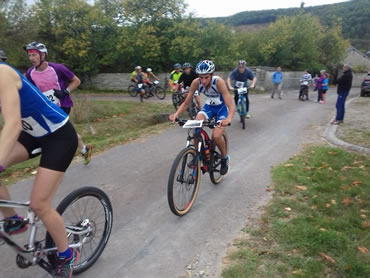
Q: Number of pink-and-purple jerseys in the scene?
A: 1